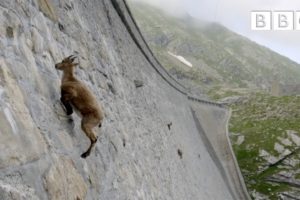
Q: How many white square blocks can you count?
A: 3